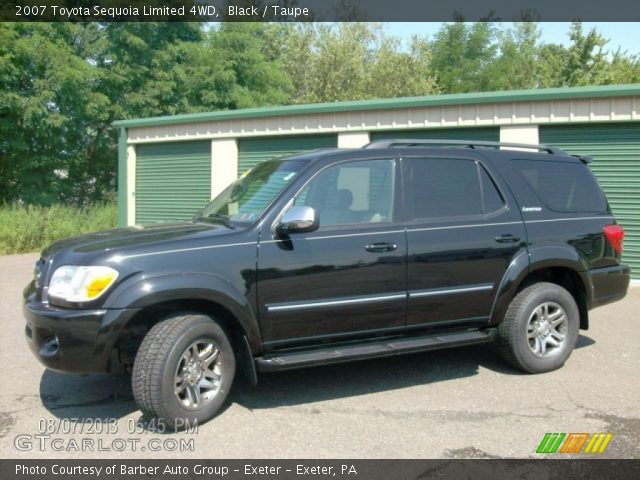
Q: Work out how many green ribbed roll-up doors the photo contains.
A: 4